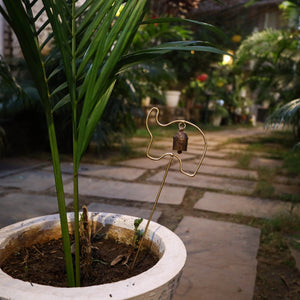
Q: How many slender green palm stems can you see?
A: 2